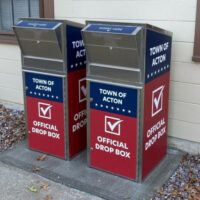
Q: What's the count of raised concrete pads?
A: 1